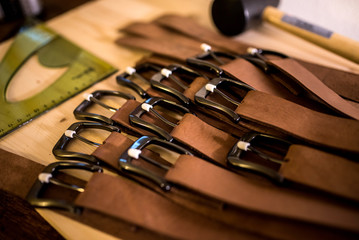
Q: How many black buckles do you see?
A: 11